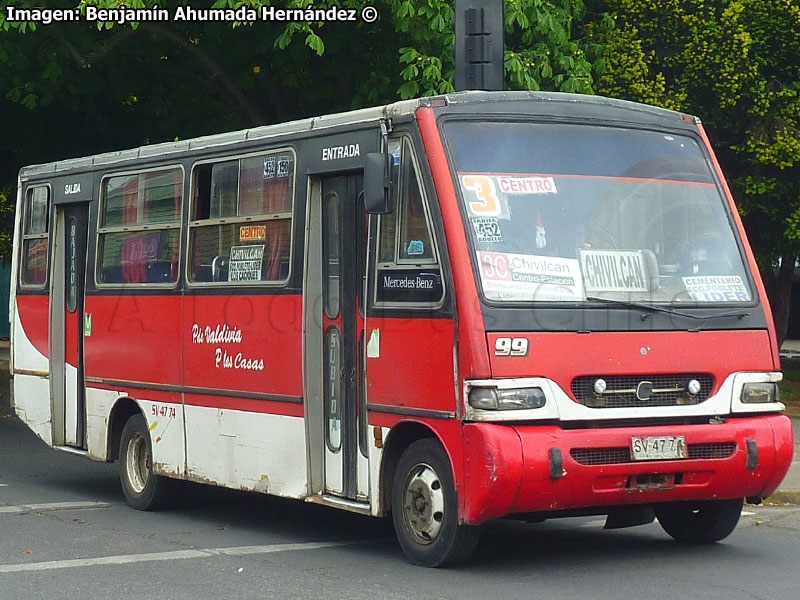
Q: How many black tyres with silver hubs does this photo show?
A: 2